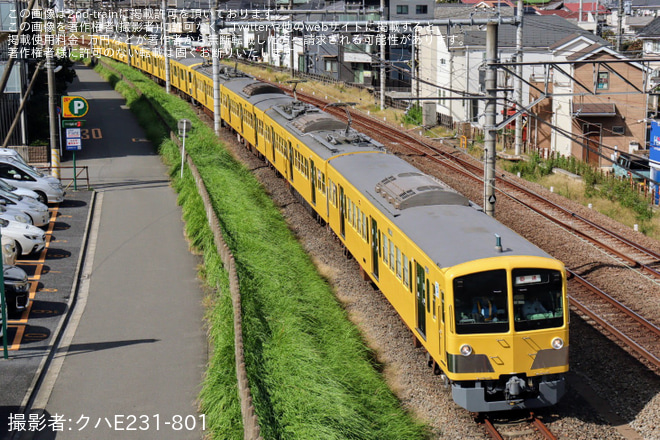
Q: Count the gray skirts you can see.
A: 1